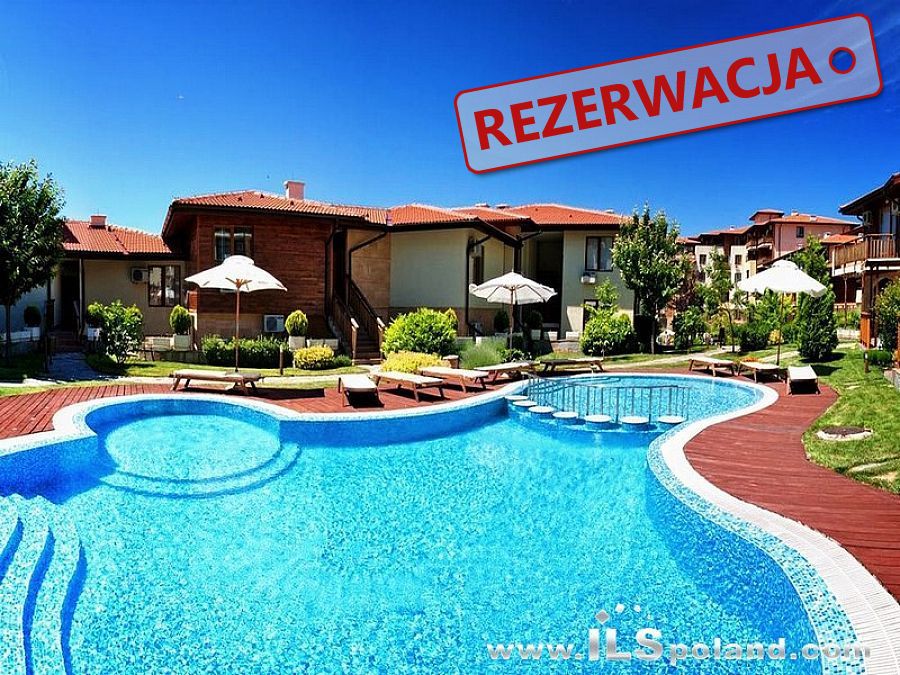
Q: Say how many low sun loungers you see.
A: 9